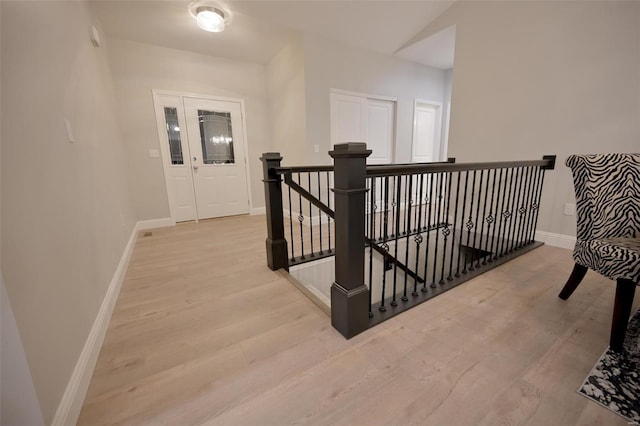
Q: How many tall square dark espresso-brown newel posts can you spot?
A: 2